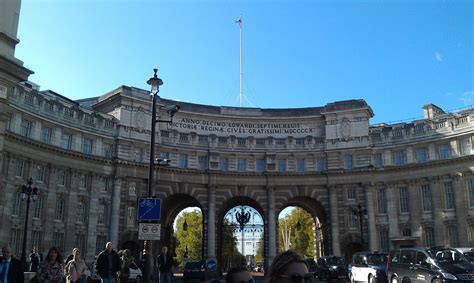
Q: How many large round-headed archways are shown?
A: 3